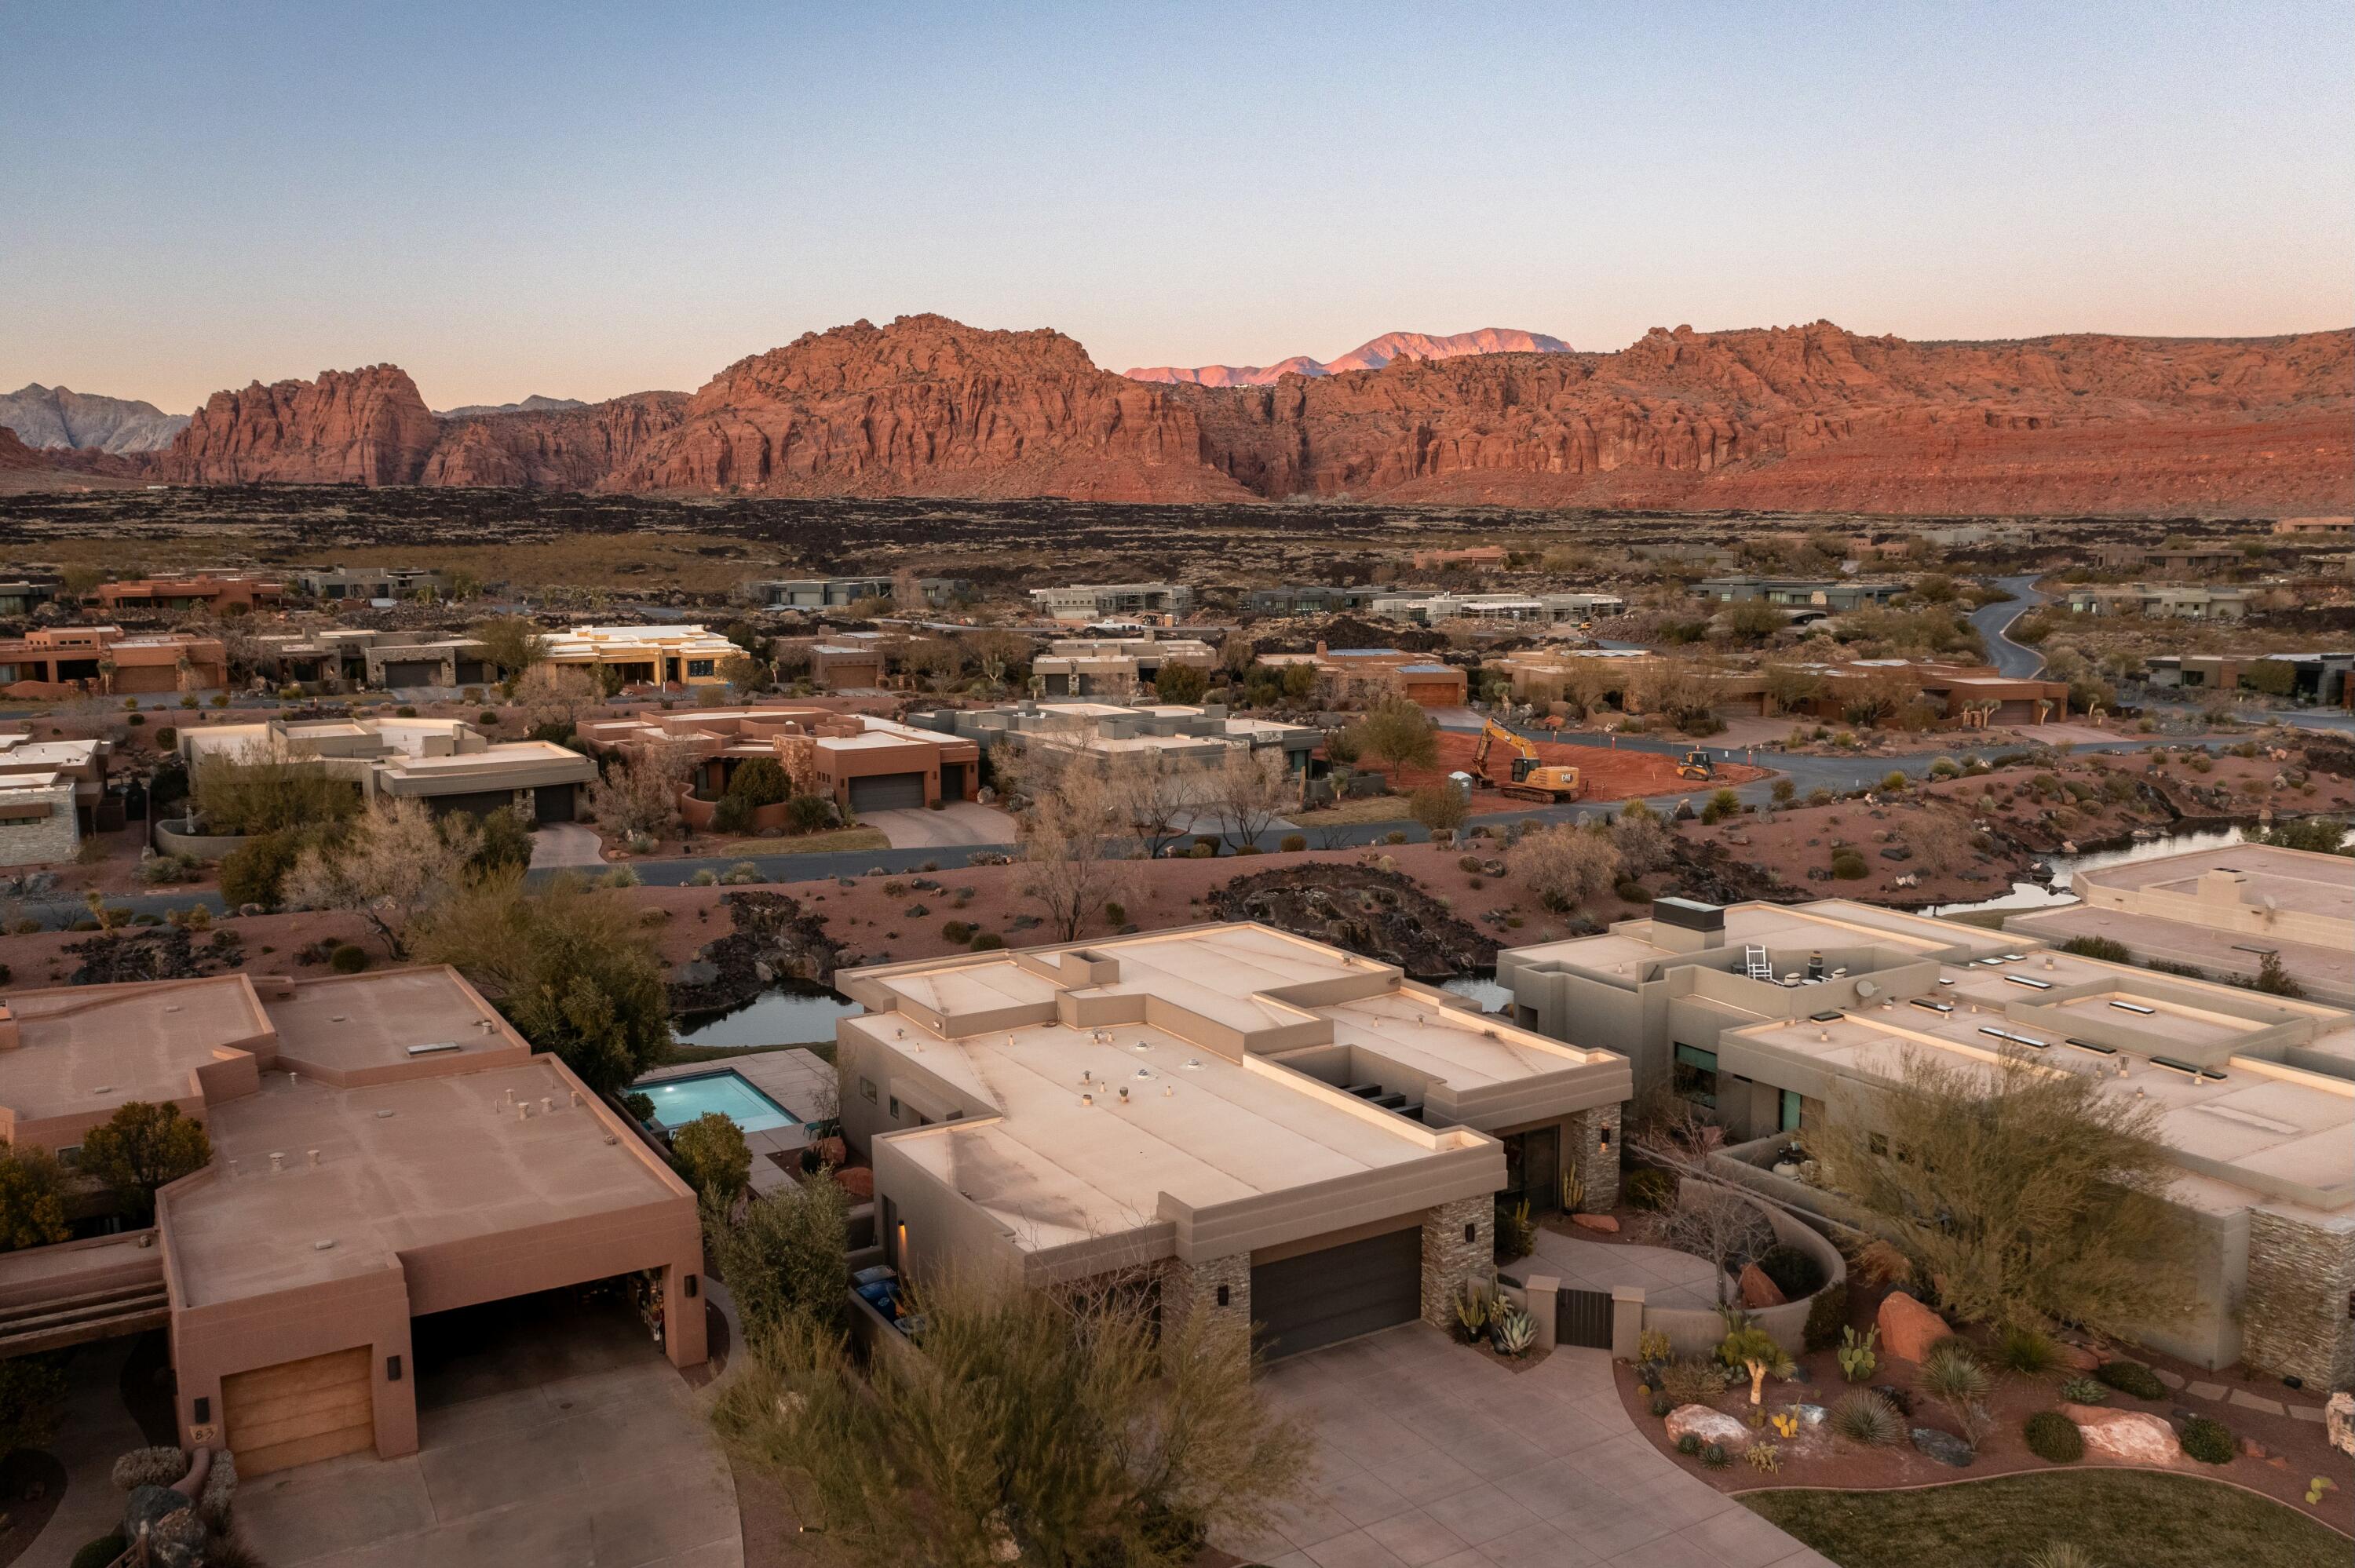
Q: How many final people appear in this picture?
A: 0